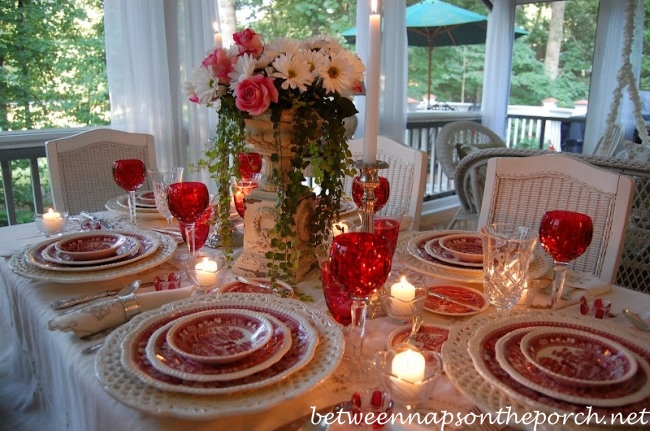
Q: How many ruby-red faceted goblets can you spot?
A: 6